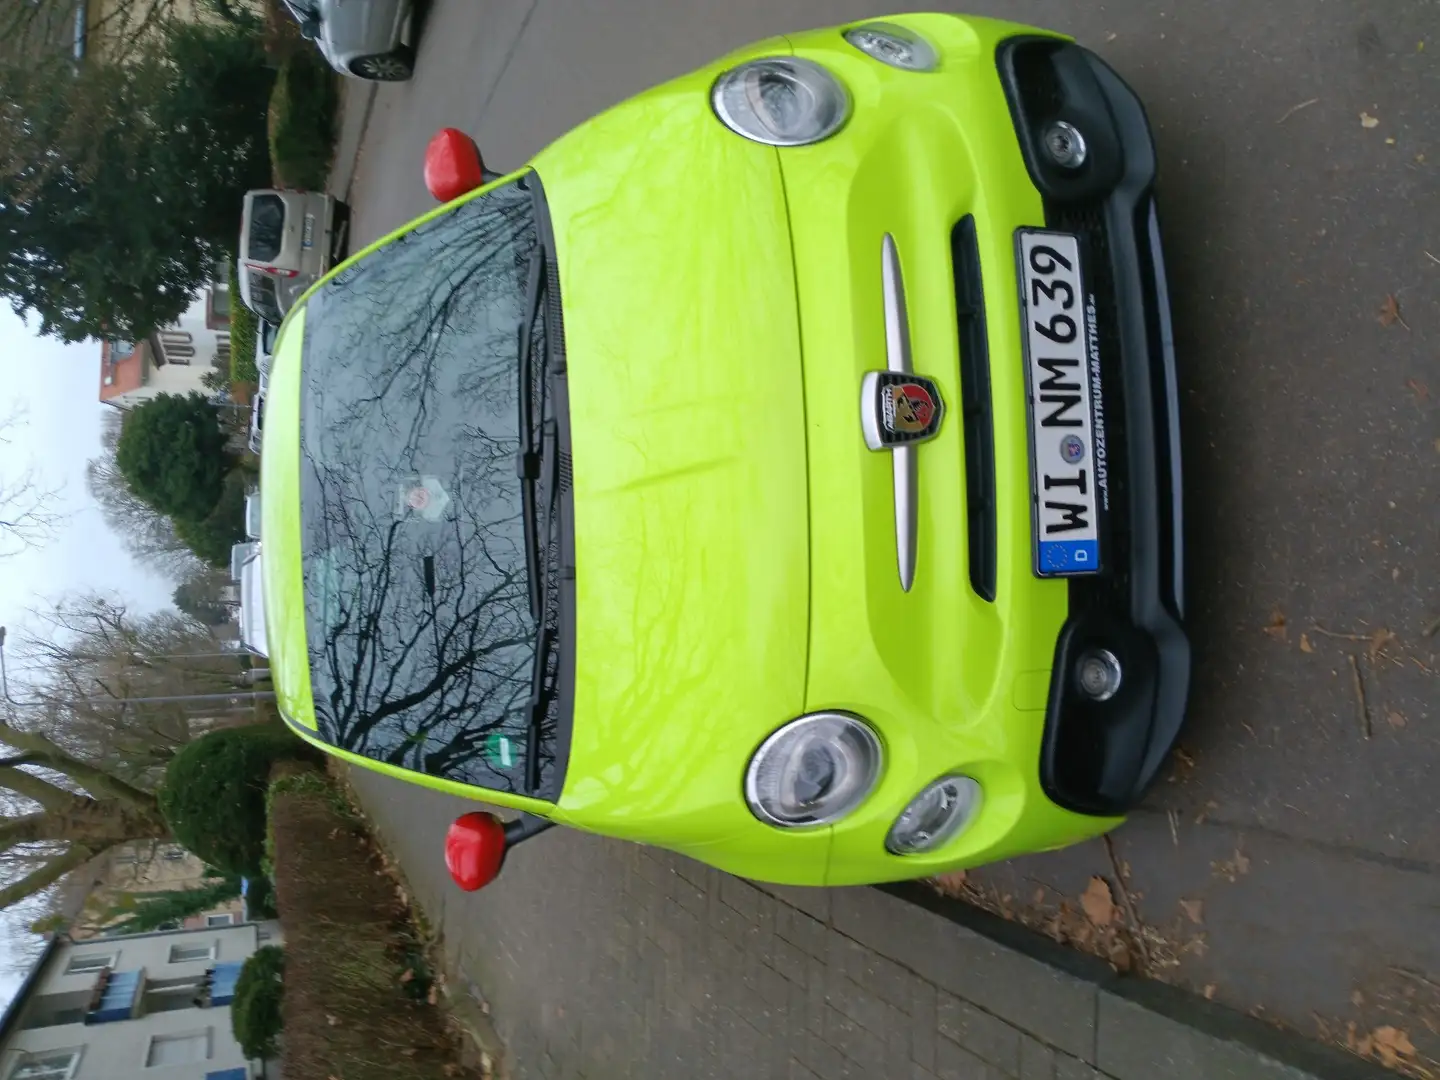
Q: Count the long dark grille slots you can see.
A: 1